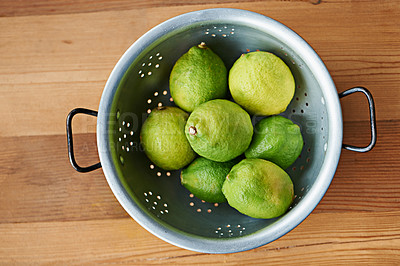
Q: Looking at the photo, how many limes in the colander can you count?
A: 7